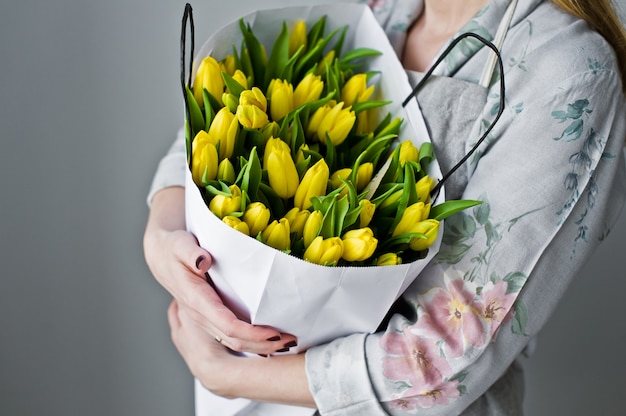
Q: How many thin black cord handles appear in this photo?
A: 2